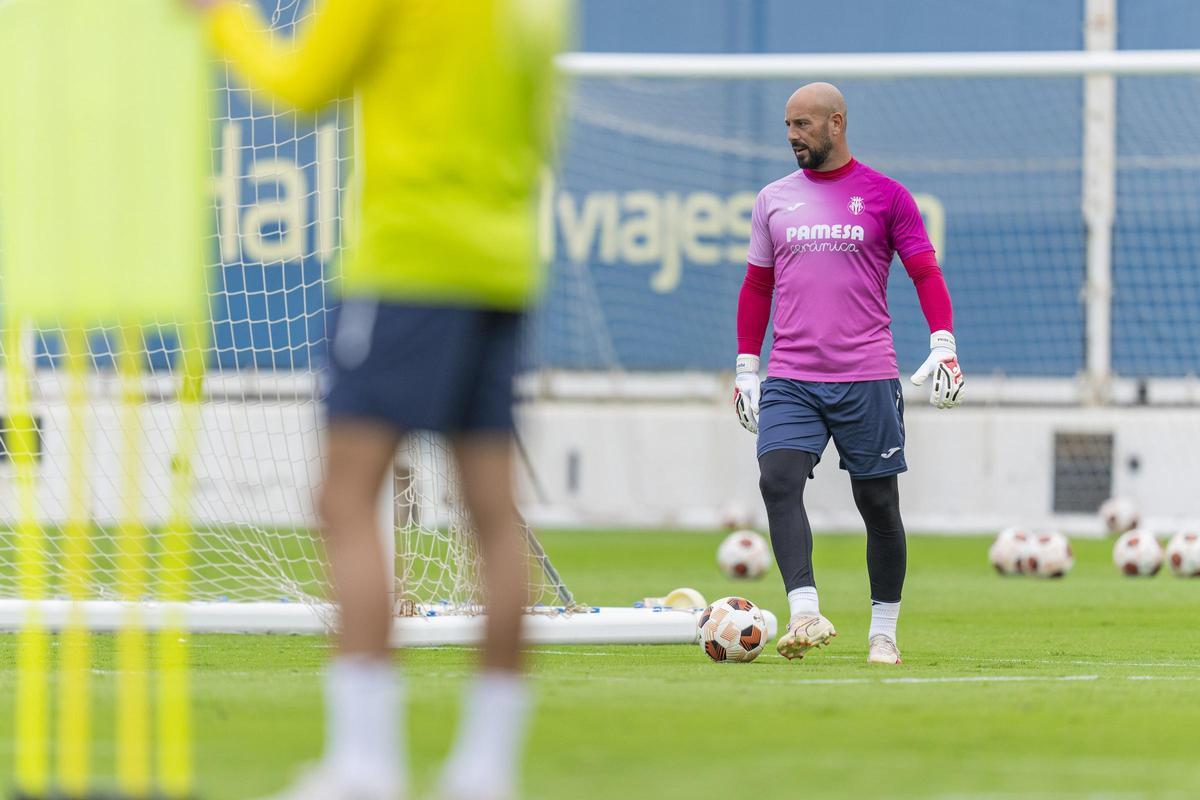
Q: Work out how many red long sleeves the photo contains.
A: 2